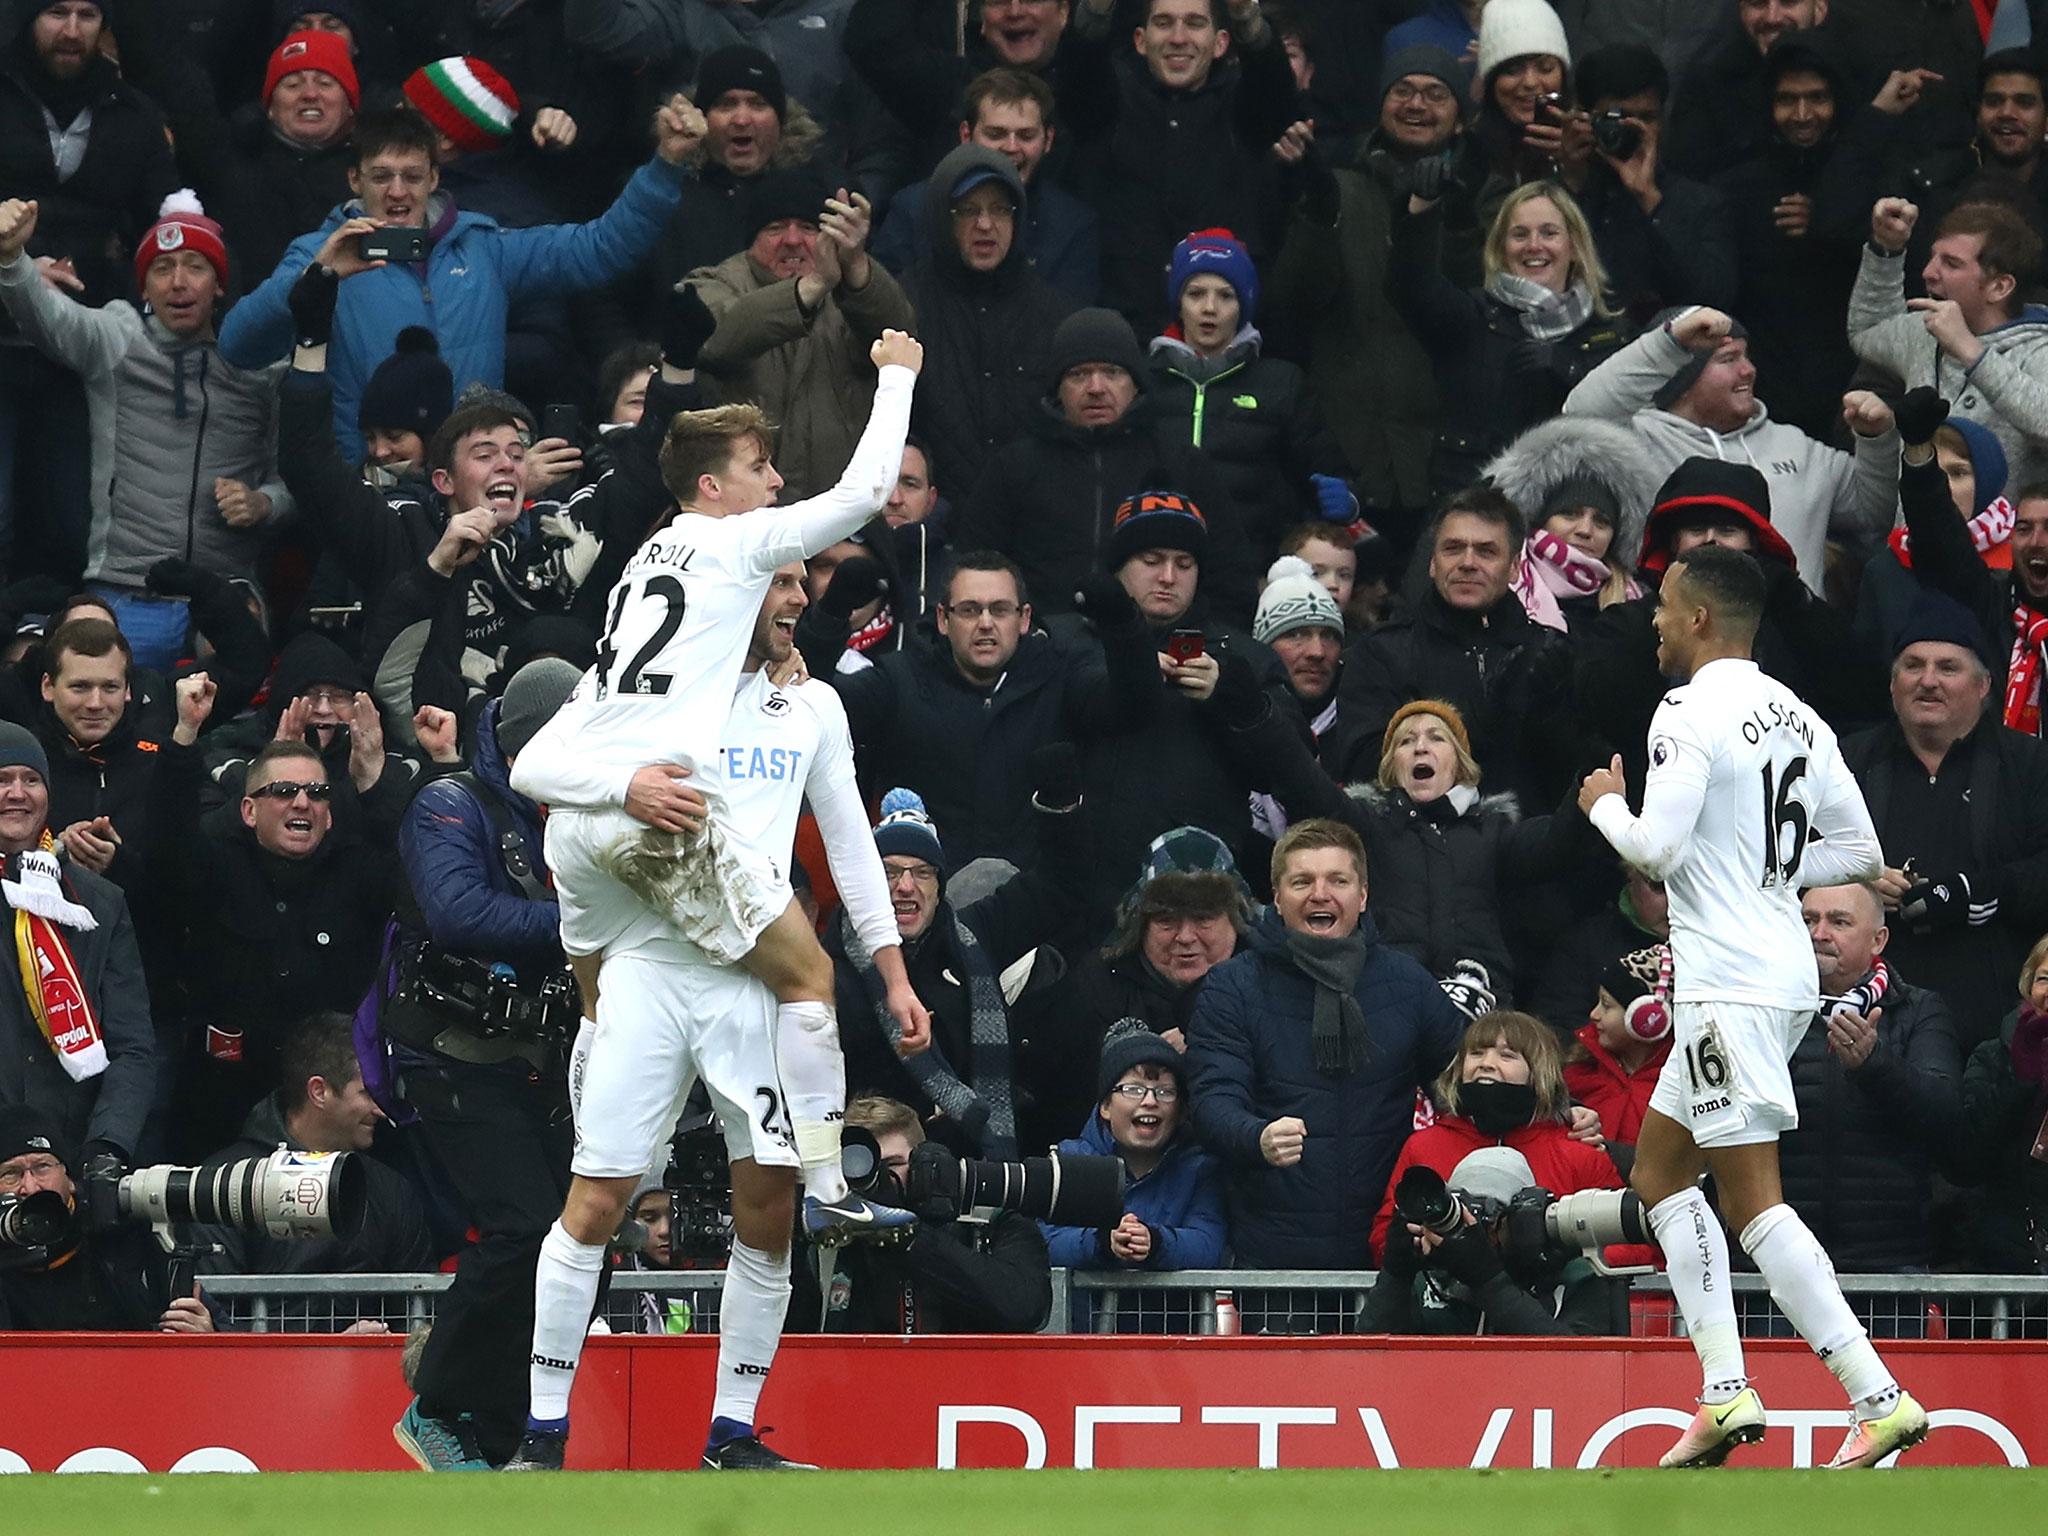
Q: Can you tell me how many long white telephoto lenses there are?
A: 2